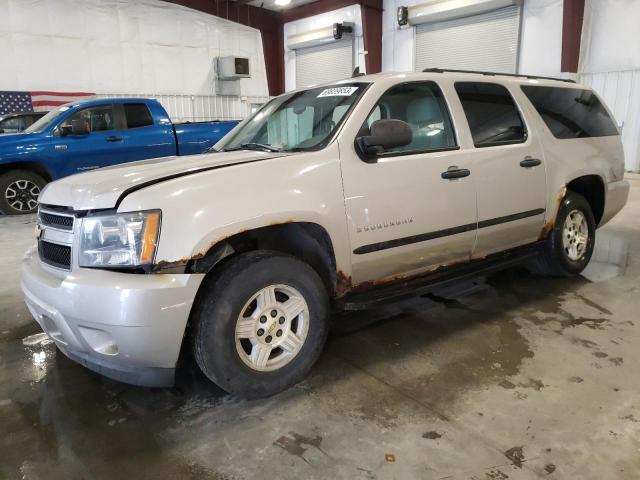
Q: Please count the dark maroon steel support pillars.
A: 3